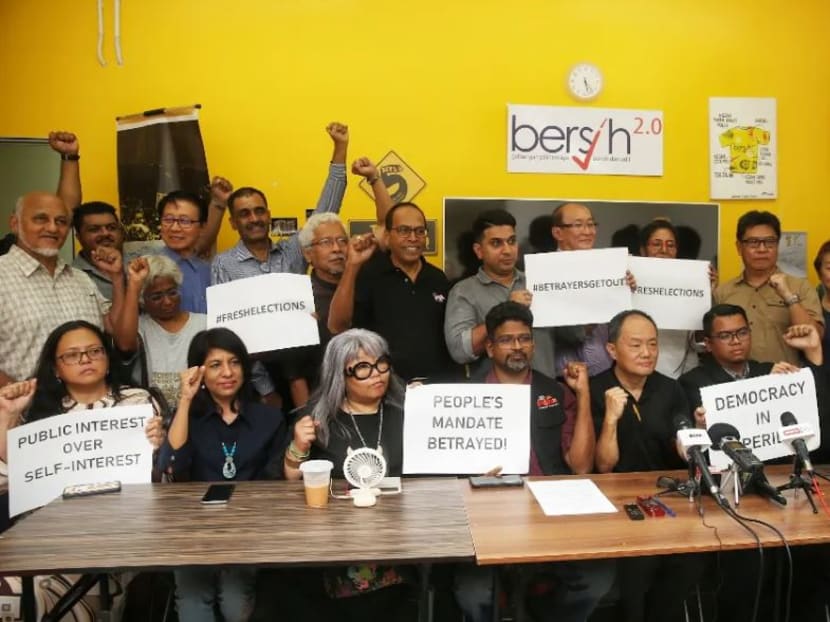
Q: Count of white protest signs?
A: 6